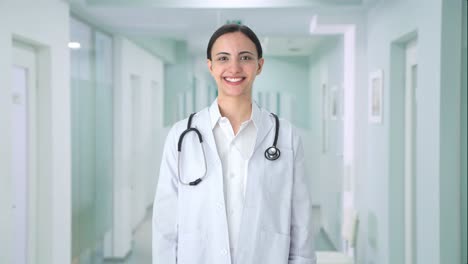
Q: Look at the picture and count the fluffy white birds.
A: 0